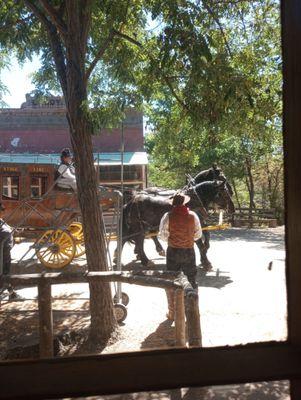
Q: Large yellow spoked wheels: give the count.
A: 2